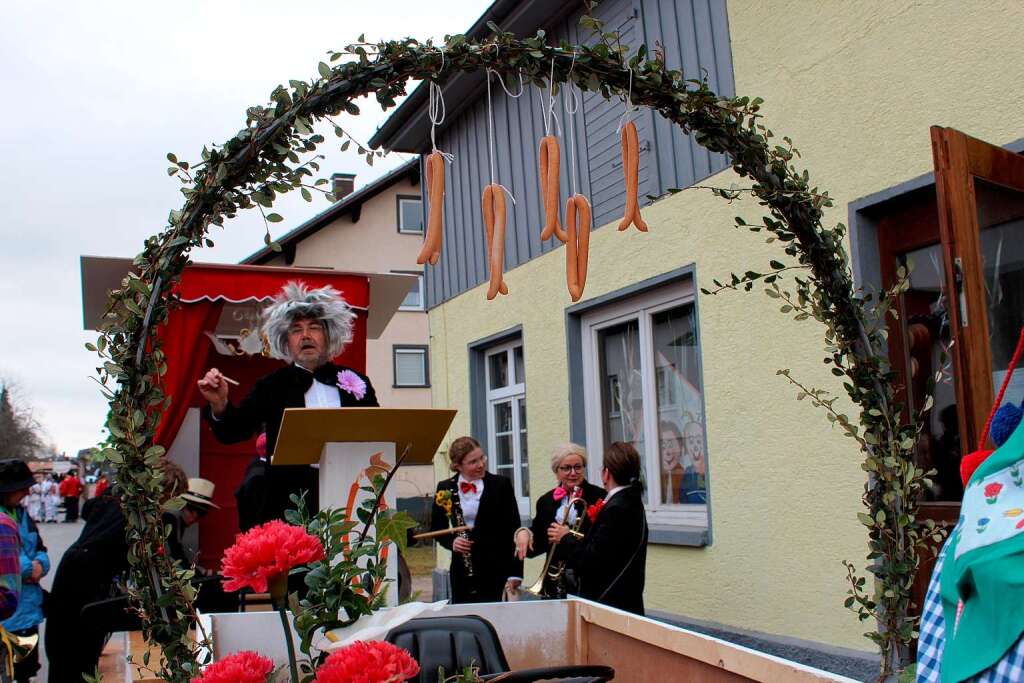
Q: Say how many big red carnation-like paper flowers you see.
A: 3